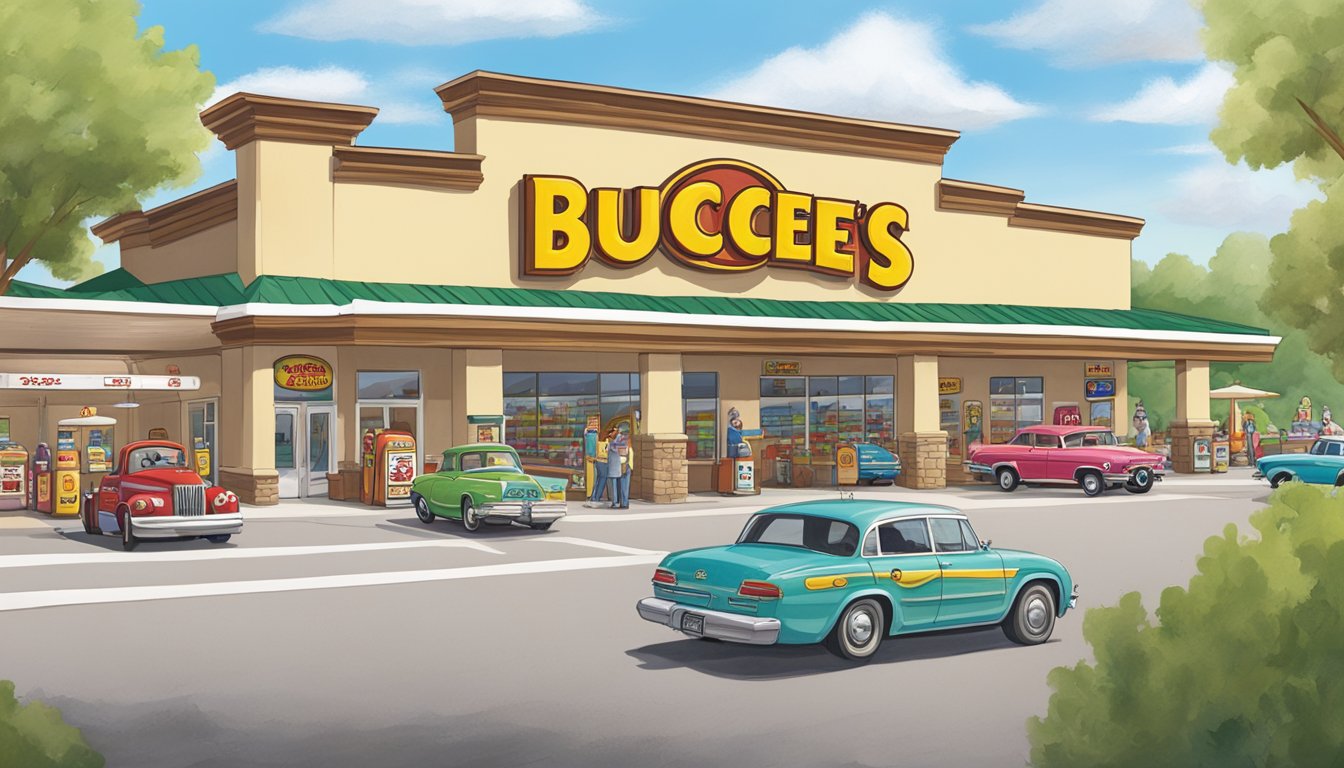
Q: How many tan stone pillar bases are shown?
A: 4